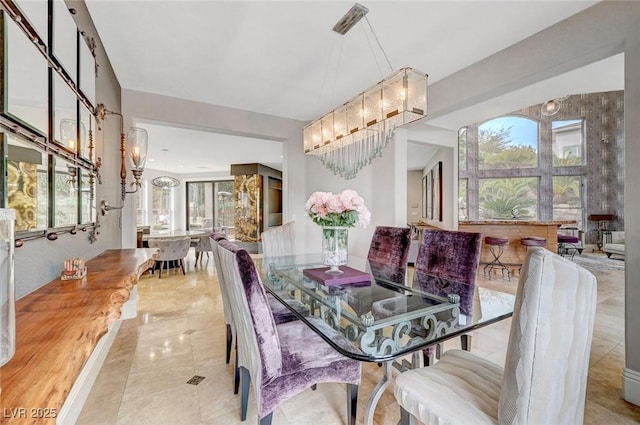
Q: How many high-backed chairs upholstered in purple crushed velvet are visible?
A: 4